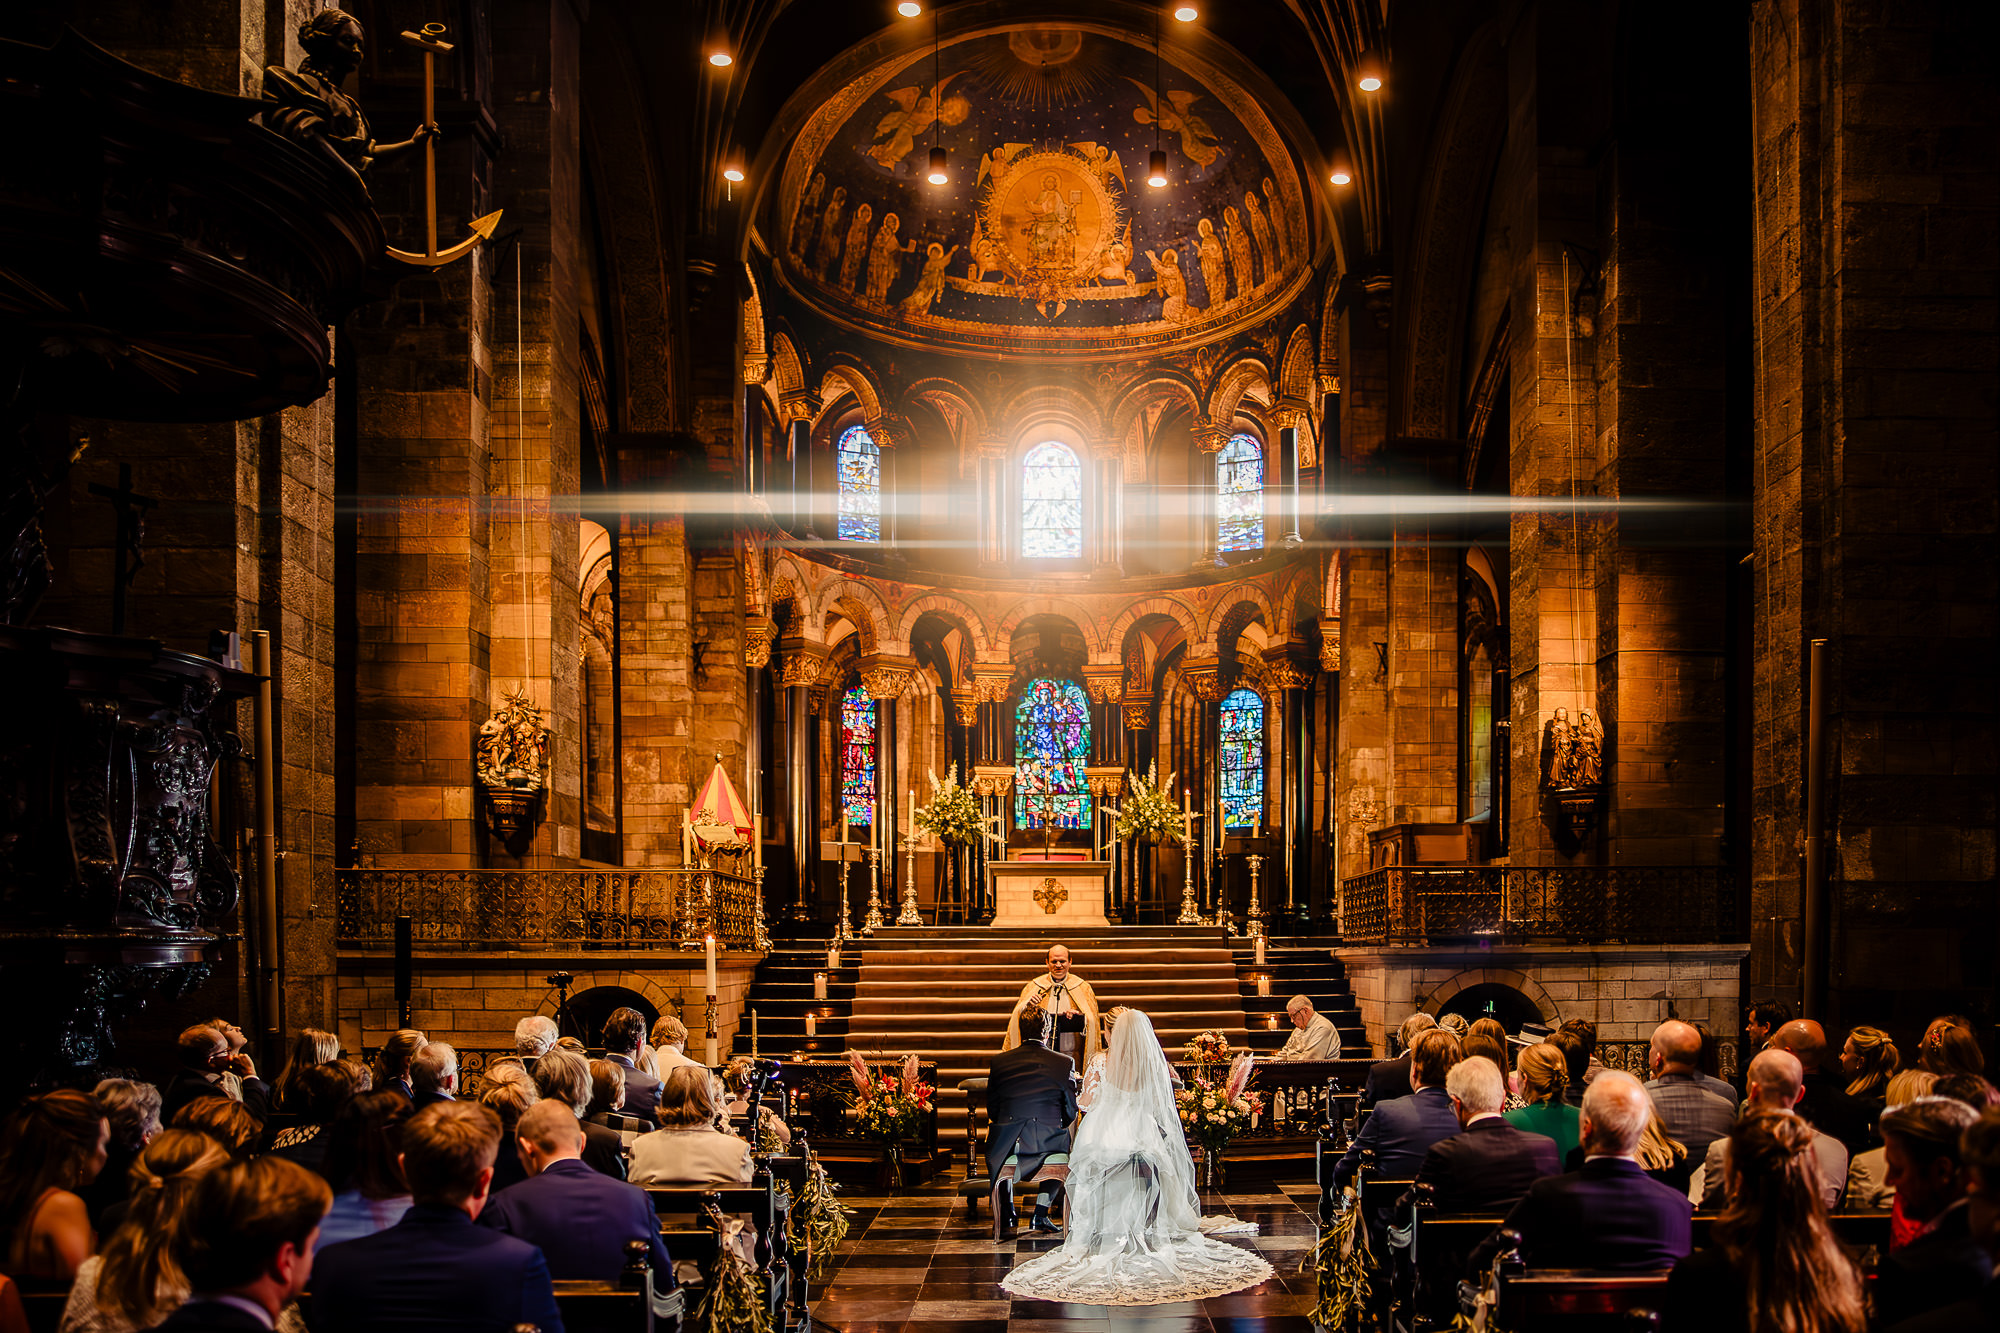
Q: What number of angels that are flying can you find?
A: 2